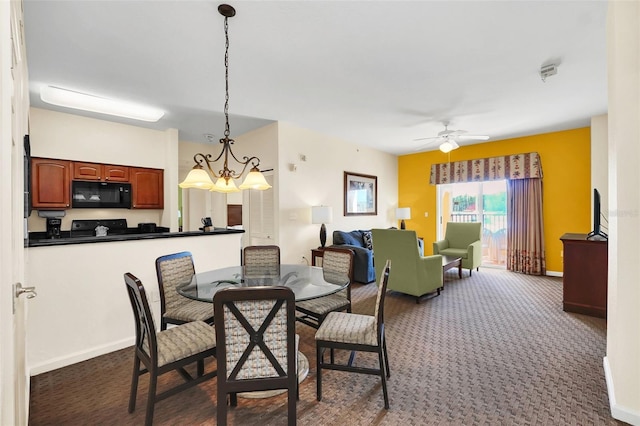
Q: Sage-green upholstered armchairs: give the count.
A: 2